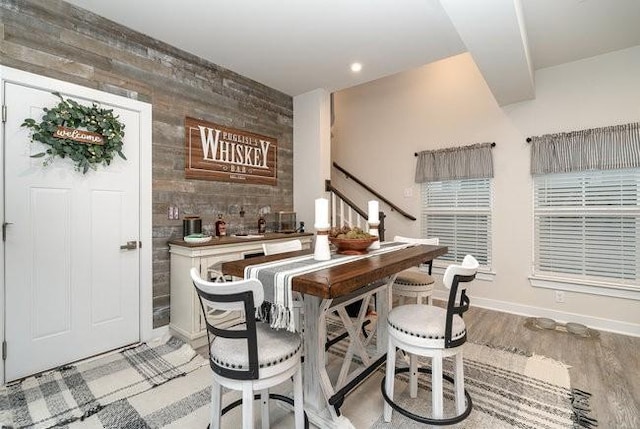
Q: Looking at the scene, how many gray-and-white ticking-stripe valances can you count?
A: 2